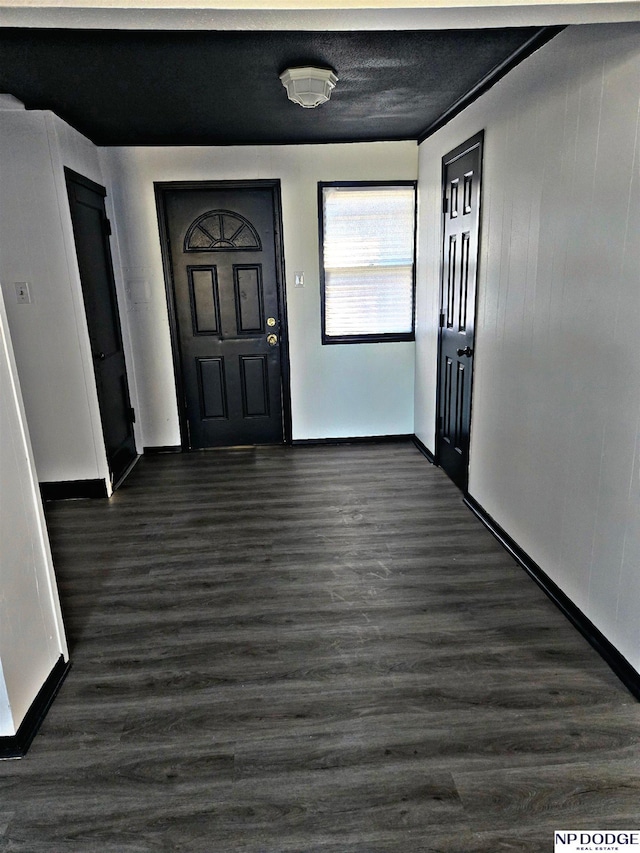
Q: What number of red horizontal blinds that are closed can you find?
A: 0